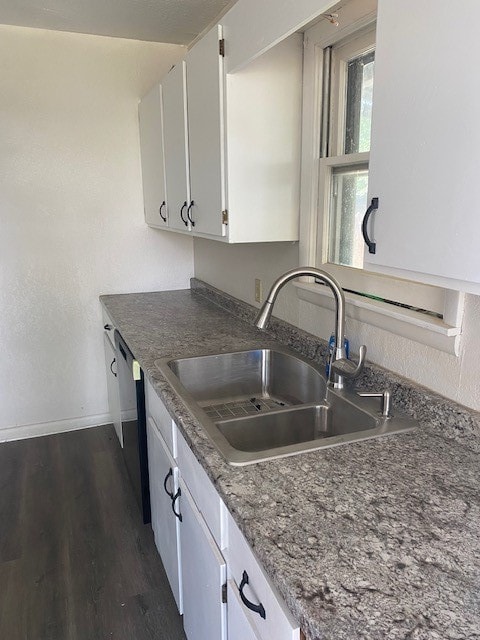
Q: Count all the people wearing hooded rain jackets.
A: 0